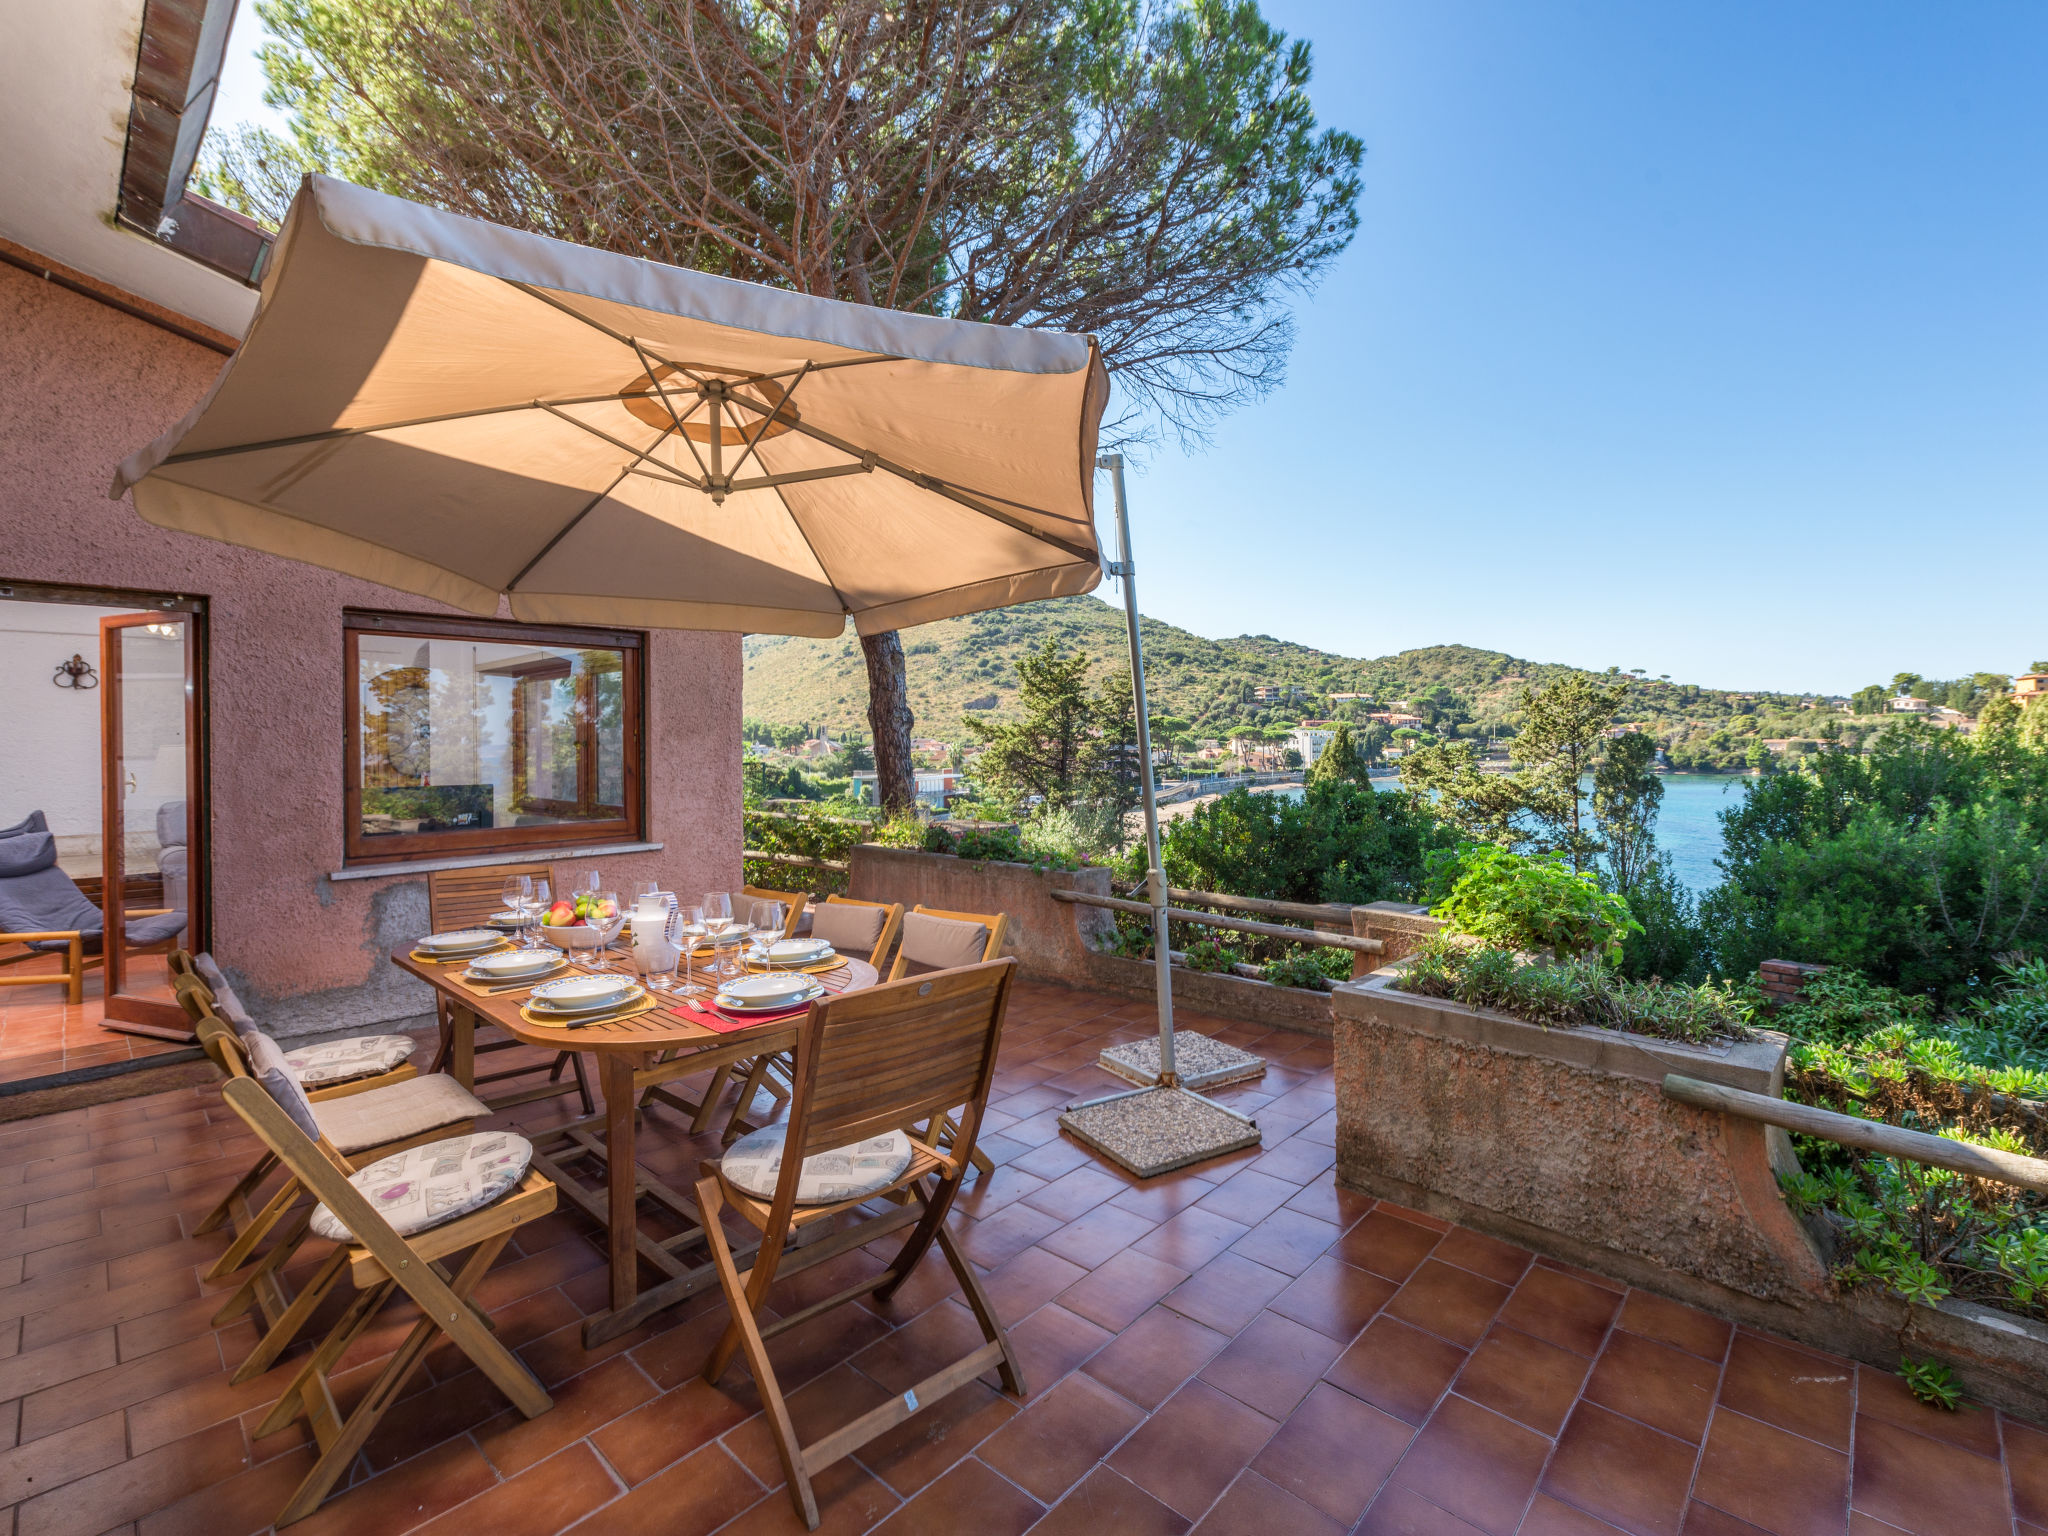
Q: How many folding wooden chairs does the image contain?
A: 8